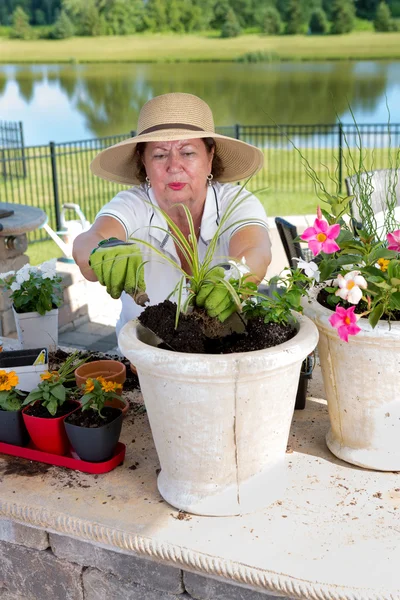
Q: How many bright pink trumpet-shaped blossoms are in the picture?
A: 3